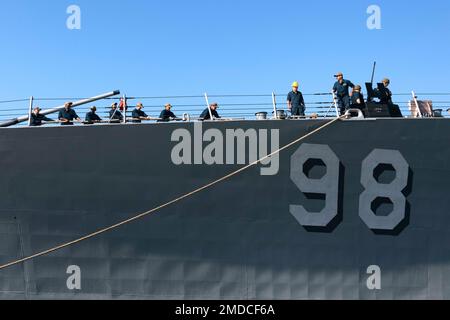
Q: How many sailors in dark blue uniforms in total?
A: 11